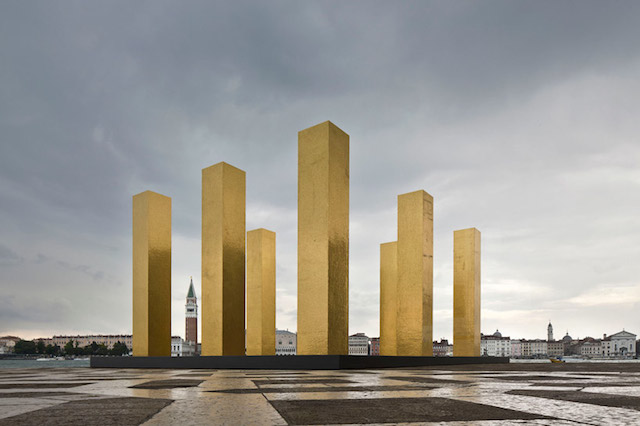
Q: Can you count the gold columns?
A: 7